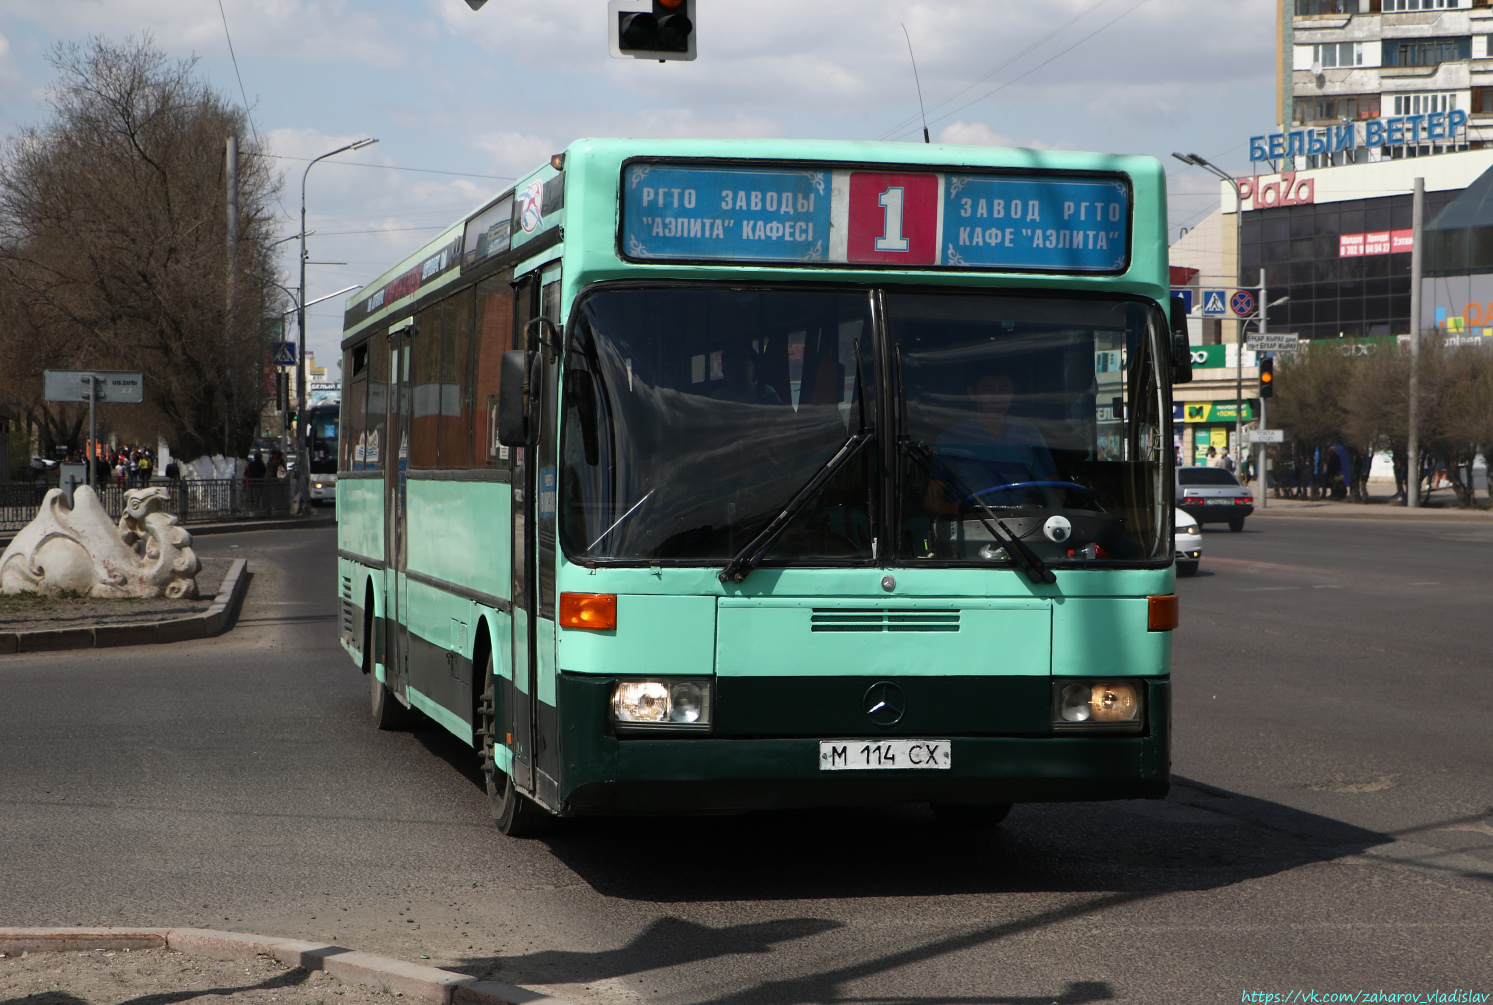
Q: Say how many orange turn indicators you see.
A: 2